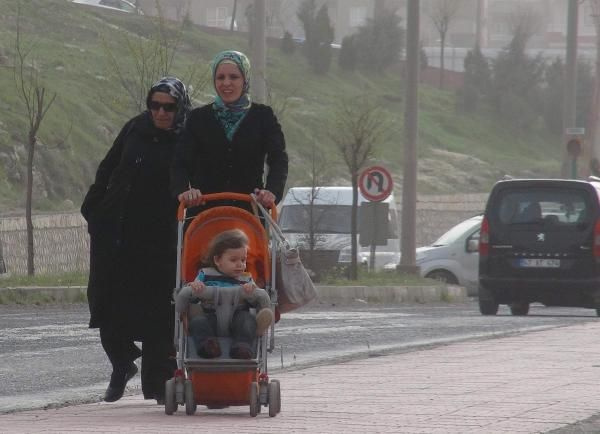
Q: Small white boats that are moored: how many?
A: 0